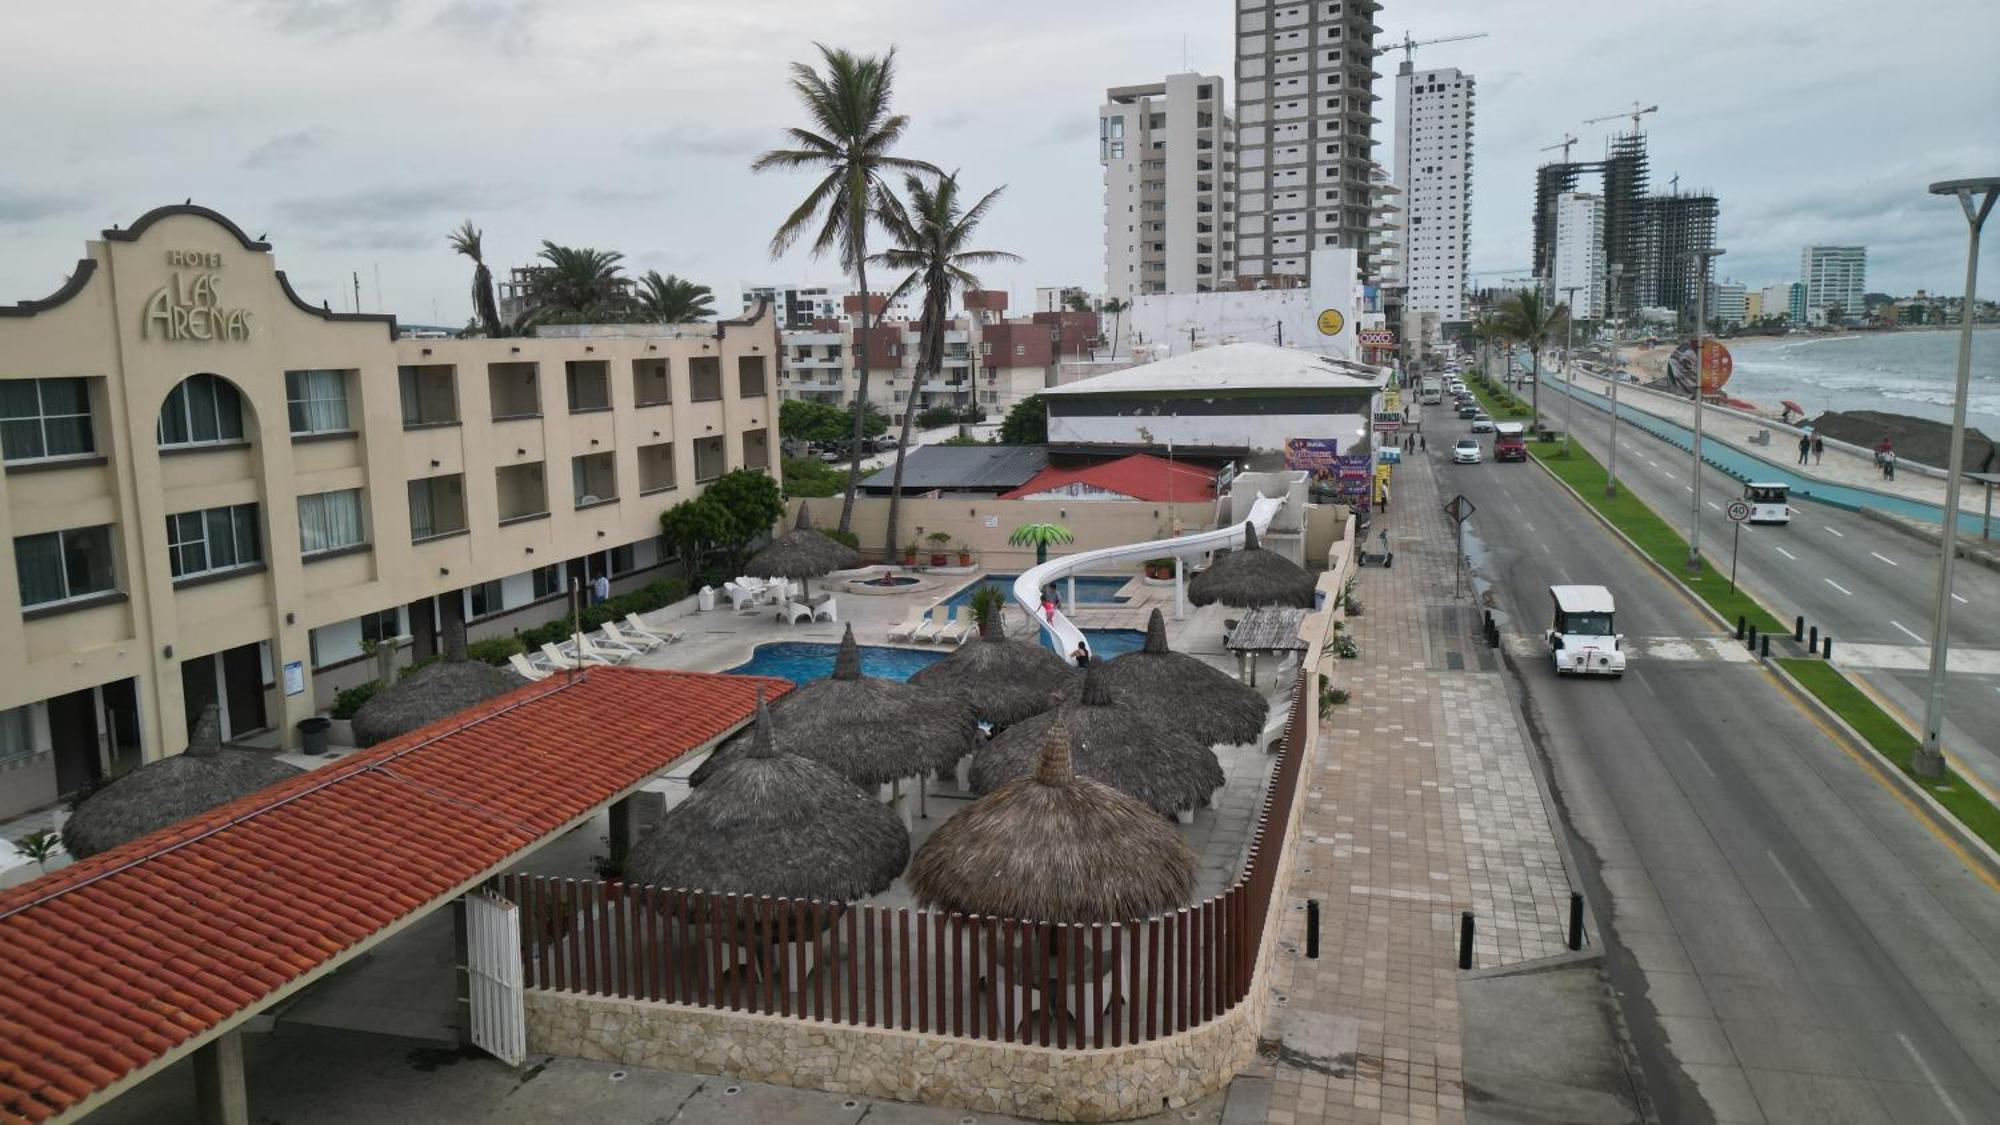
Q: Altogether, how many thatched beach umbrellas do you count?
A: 10